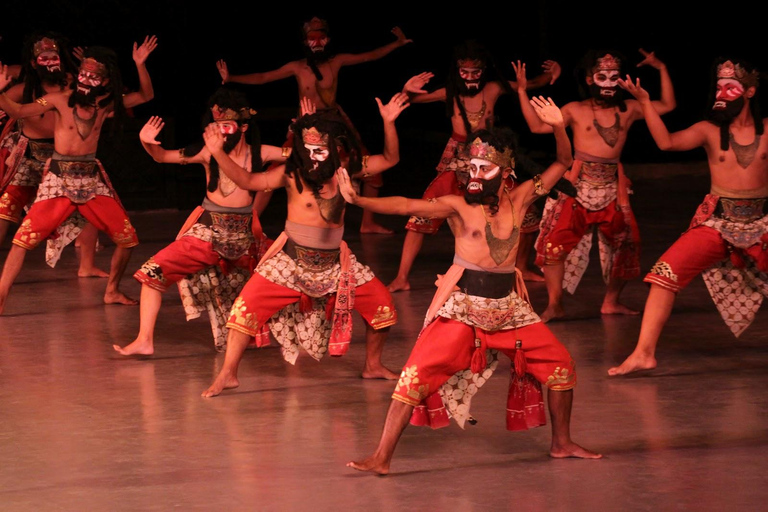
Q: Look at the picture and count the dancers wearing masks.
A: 9